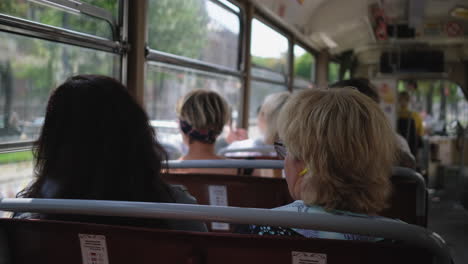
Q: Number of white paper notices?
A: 3